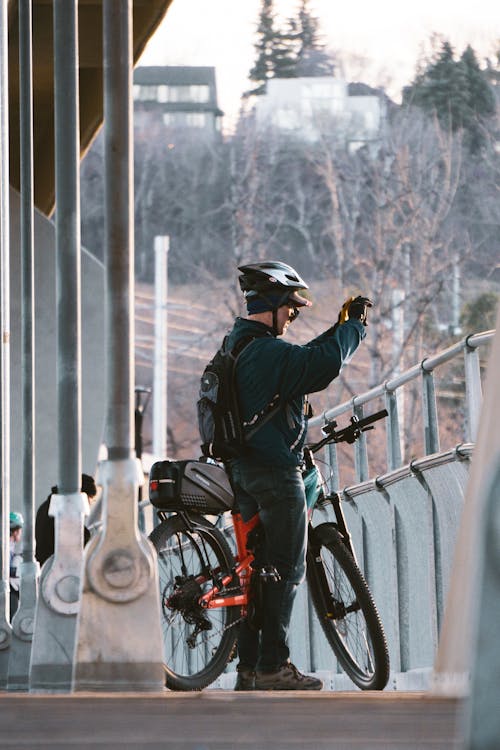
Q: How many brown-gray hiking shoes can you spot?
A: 2